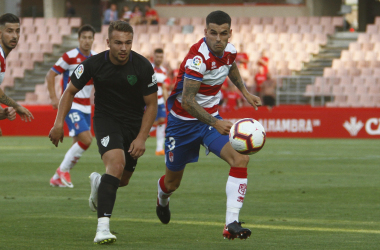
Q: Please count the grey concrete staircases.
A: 2